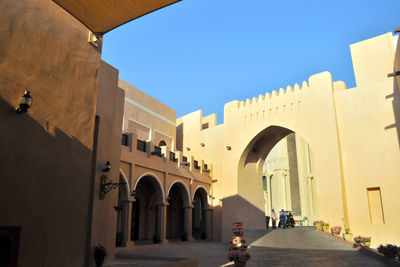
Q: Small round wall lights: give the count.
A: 3